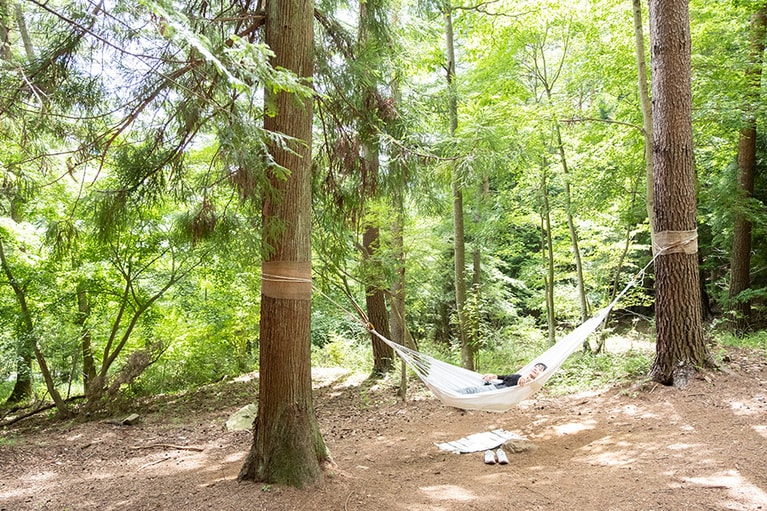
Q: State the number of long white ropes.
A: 2